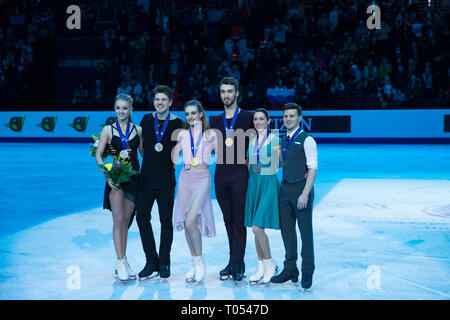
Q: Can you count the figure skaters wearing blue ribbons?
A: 6